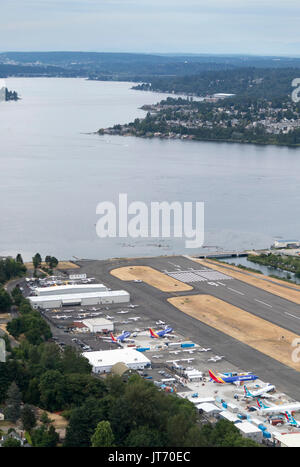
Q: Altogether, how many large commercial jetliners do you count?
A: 6